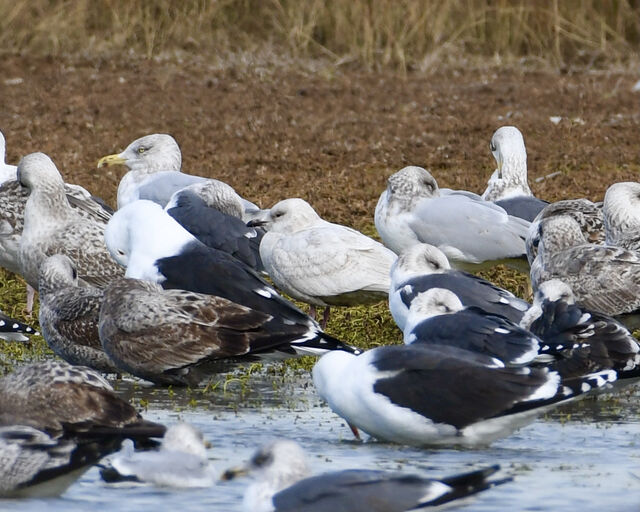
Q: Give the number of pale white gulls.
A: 1